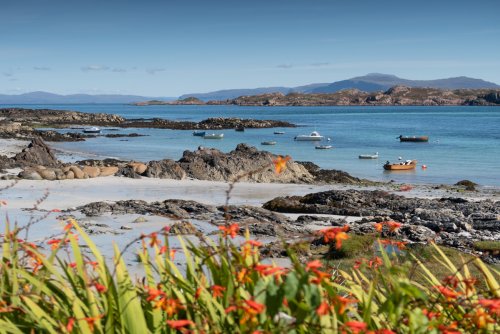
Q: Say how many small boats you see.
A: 11